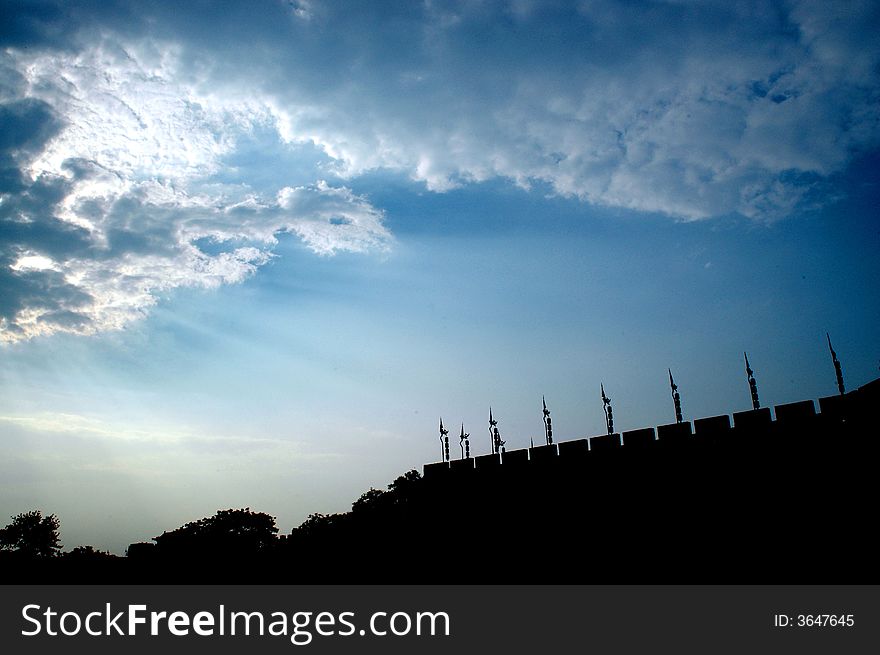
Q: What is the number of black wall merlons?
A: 13